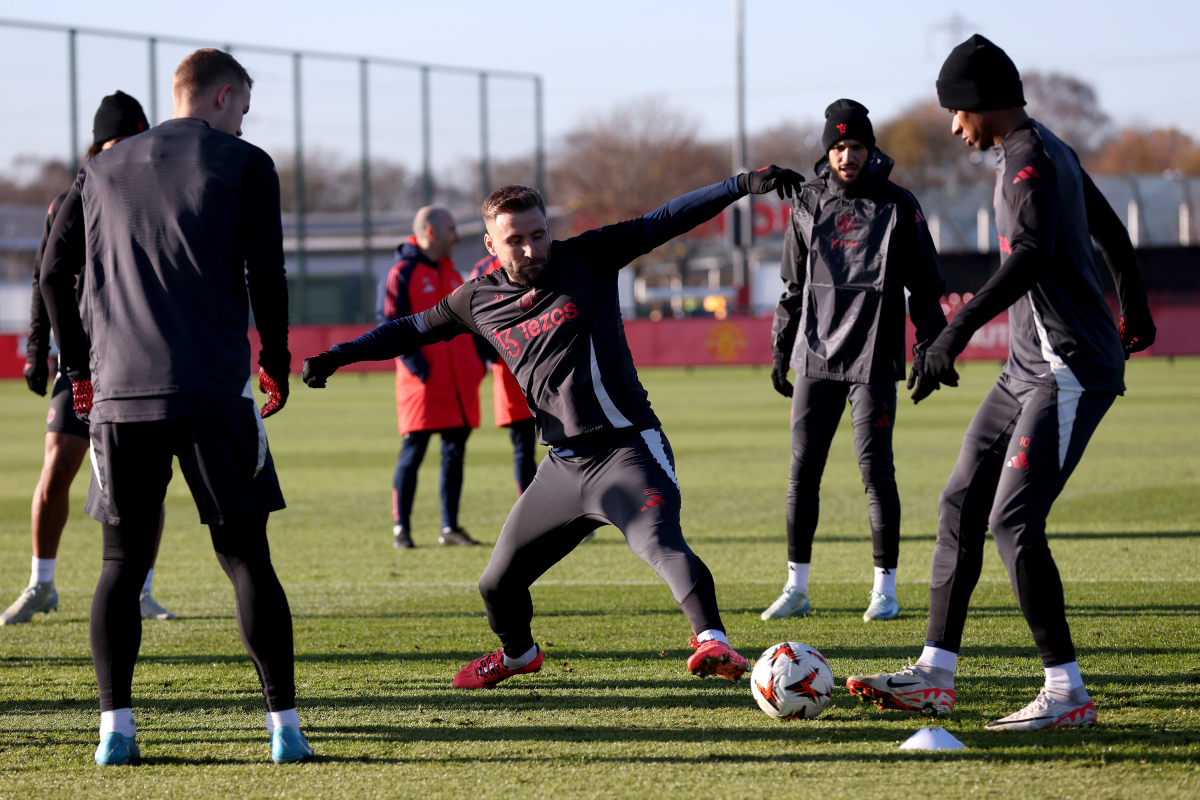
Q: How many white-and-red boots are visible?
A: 2